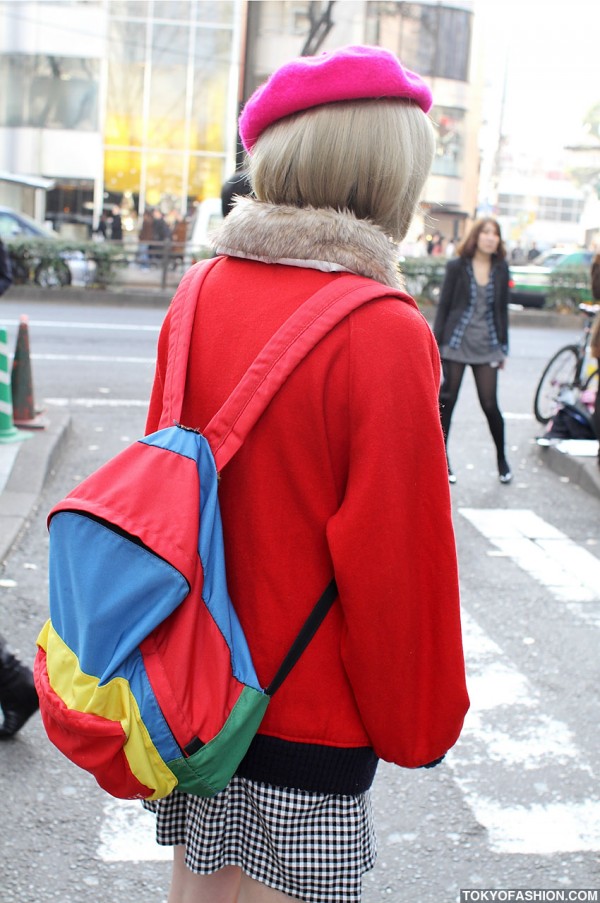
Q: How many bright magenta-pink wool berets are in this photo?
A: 1